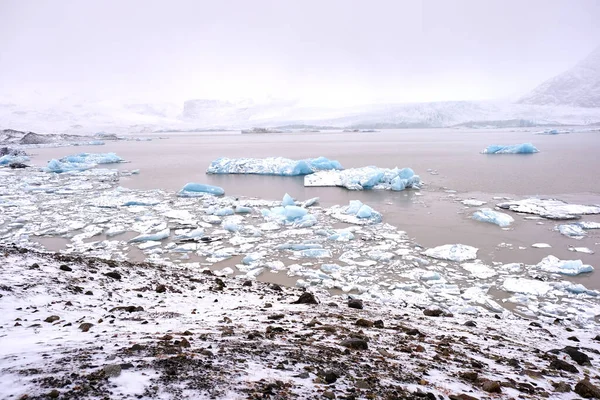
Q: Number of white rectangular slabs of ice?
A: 1